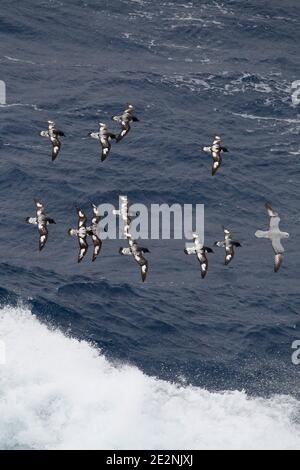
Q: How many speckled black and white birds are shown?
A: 11